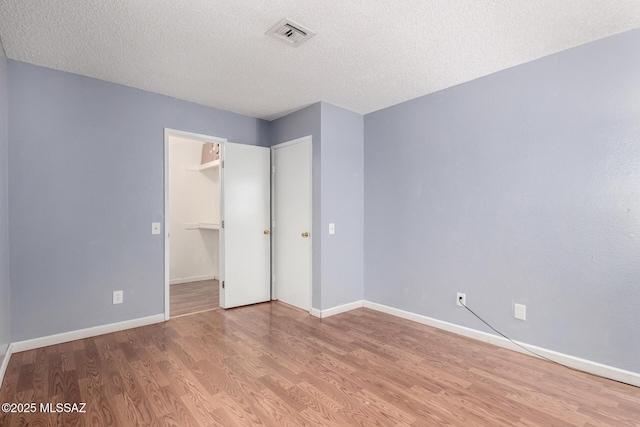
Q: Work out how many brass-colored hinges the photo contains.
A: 3